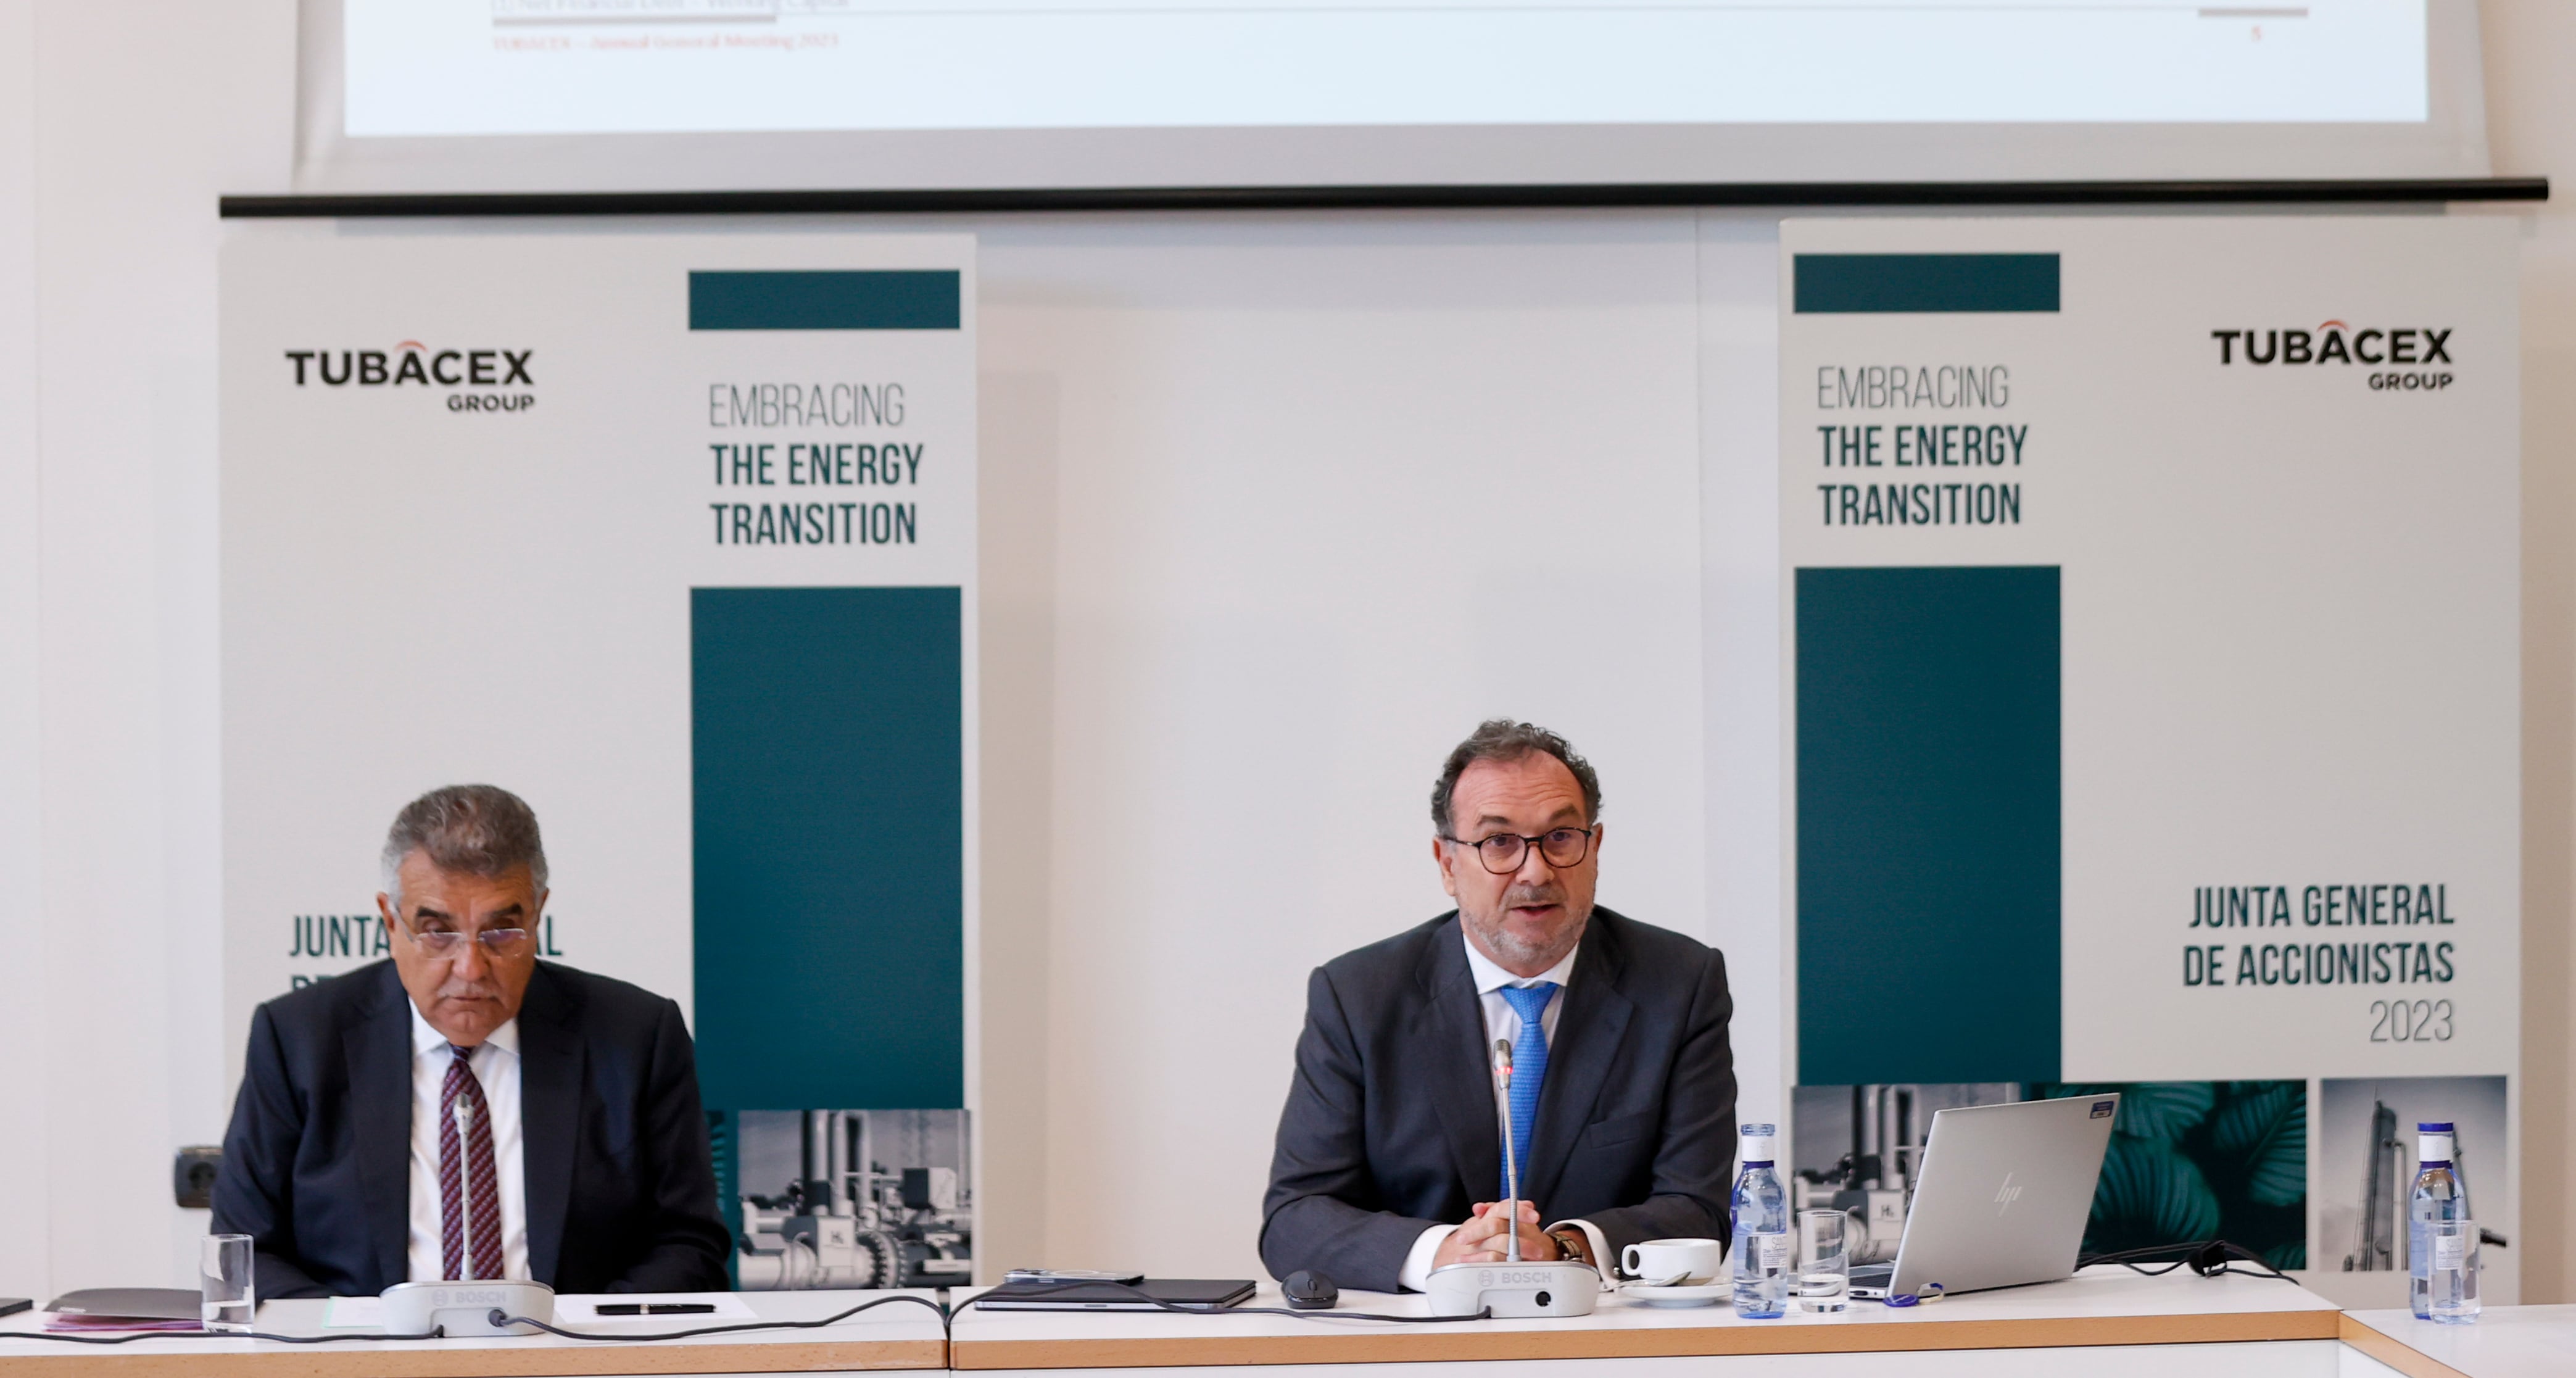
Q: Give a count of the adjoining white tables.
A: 3